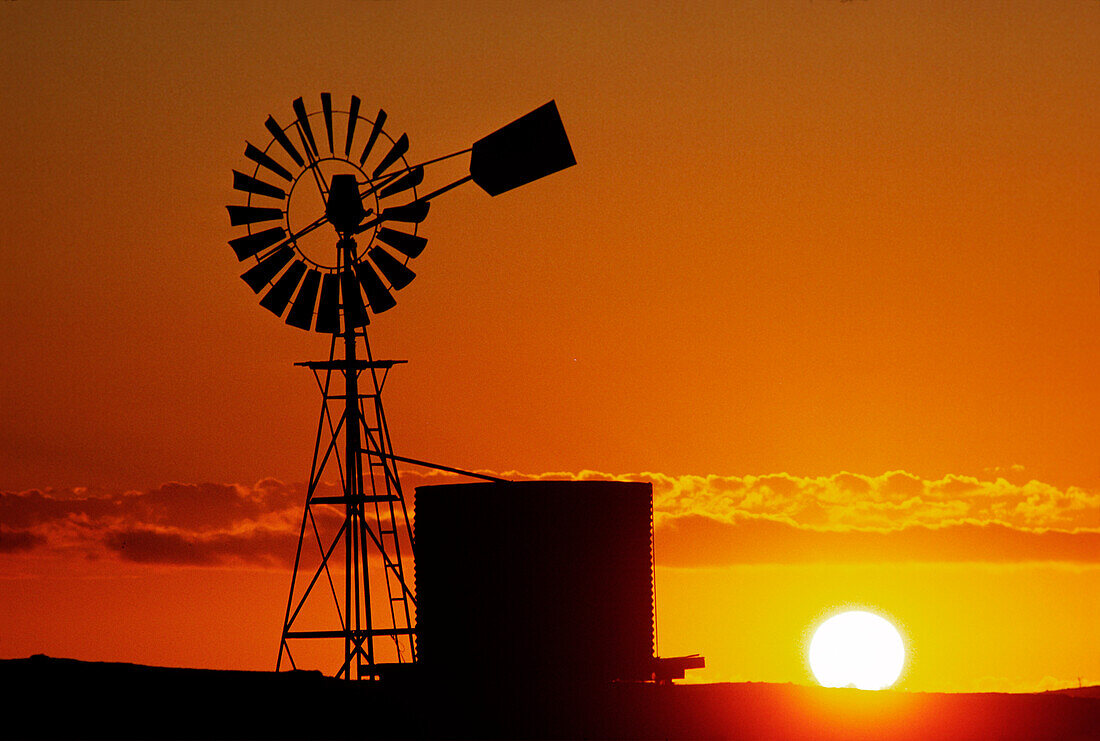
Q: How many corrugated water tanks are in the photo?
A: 1